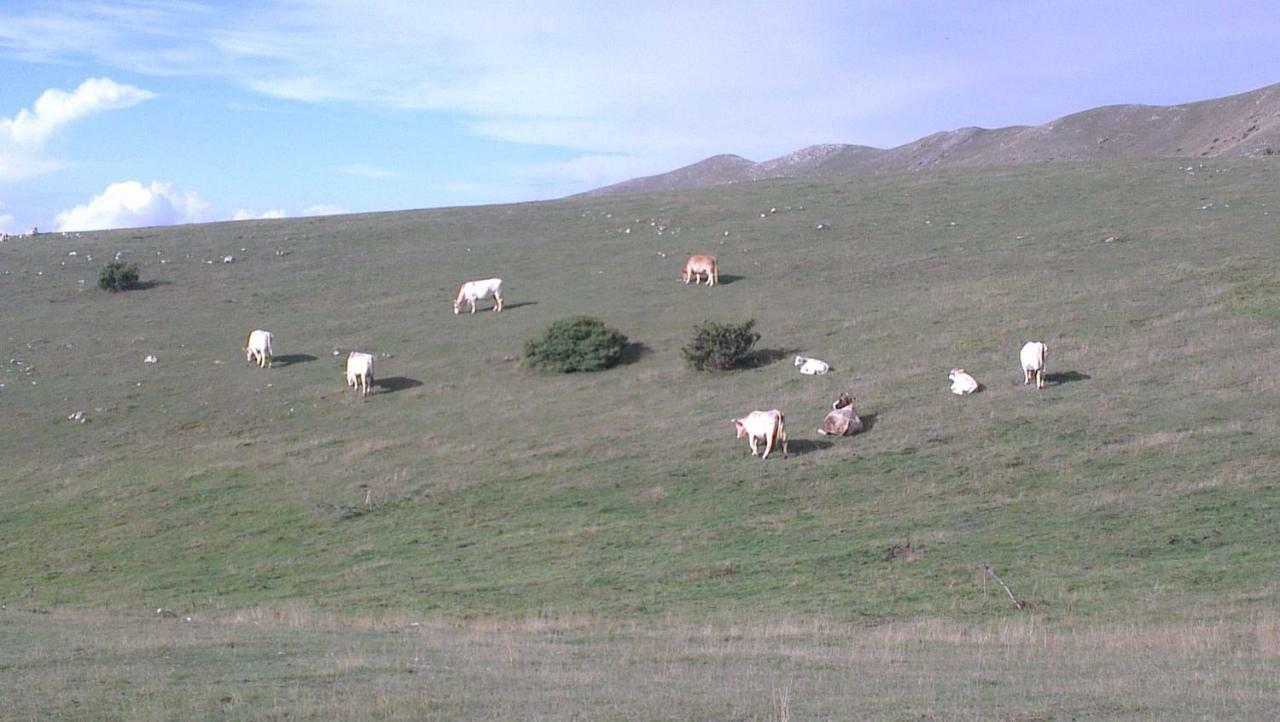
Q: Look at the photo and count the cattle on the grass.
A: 9